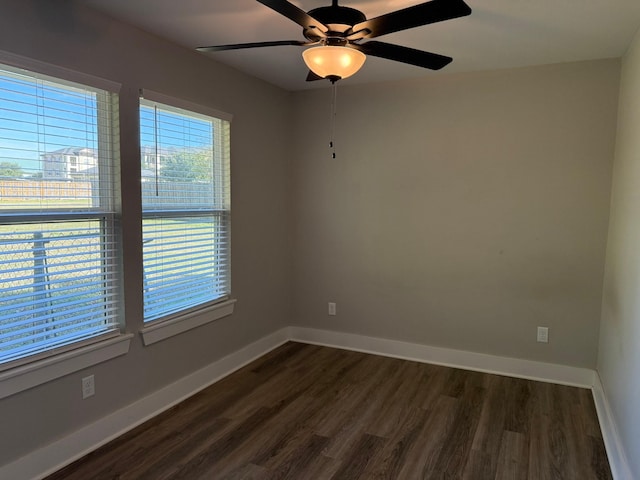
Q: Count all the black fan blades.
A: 5